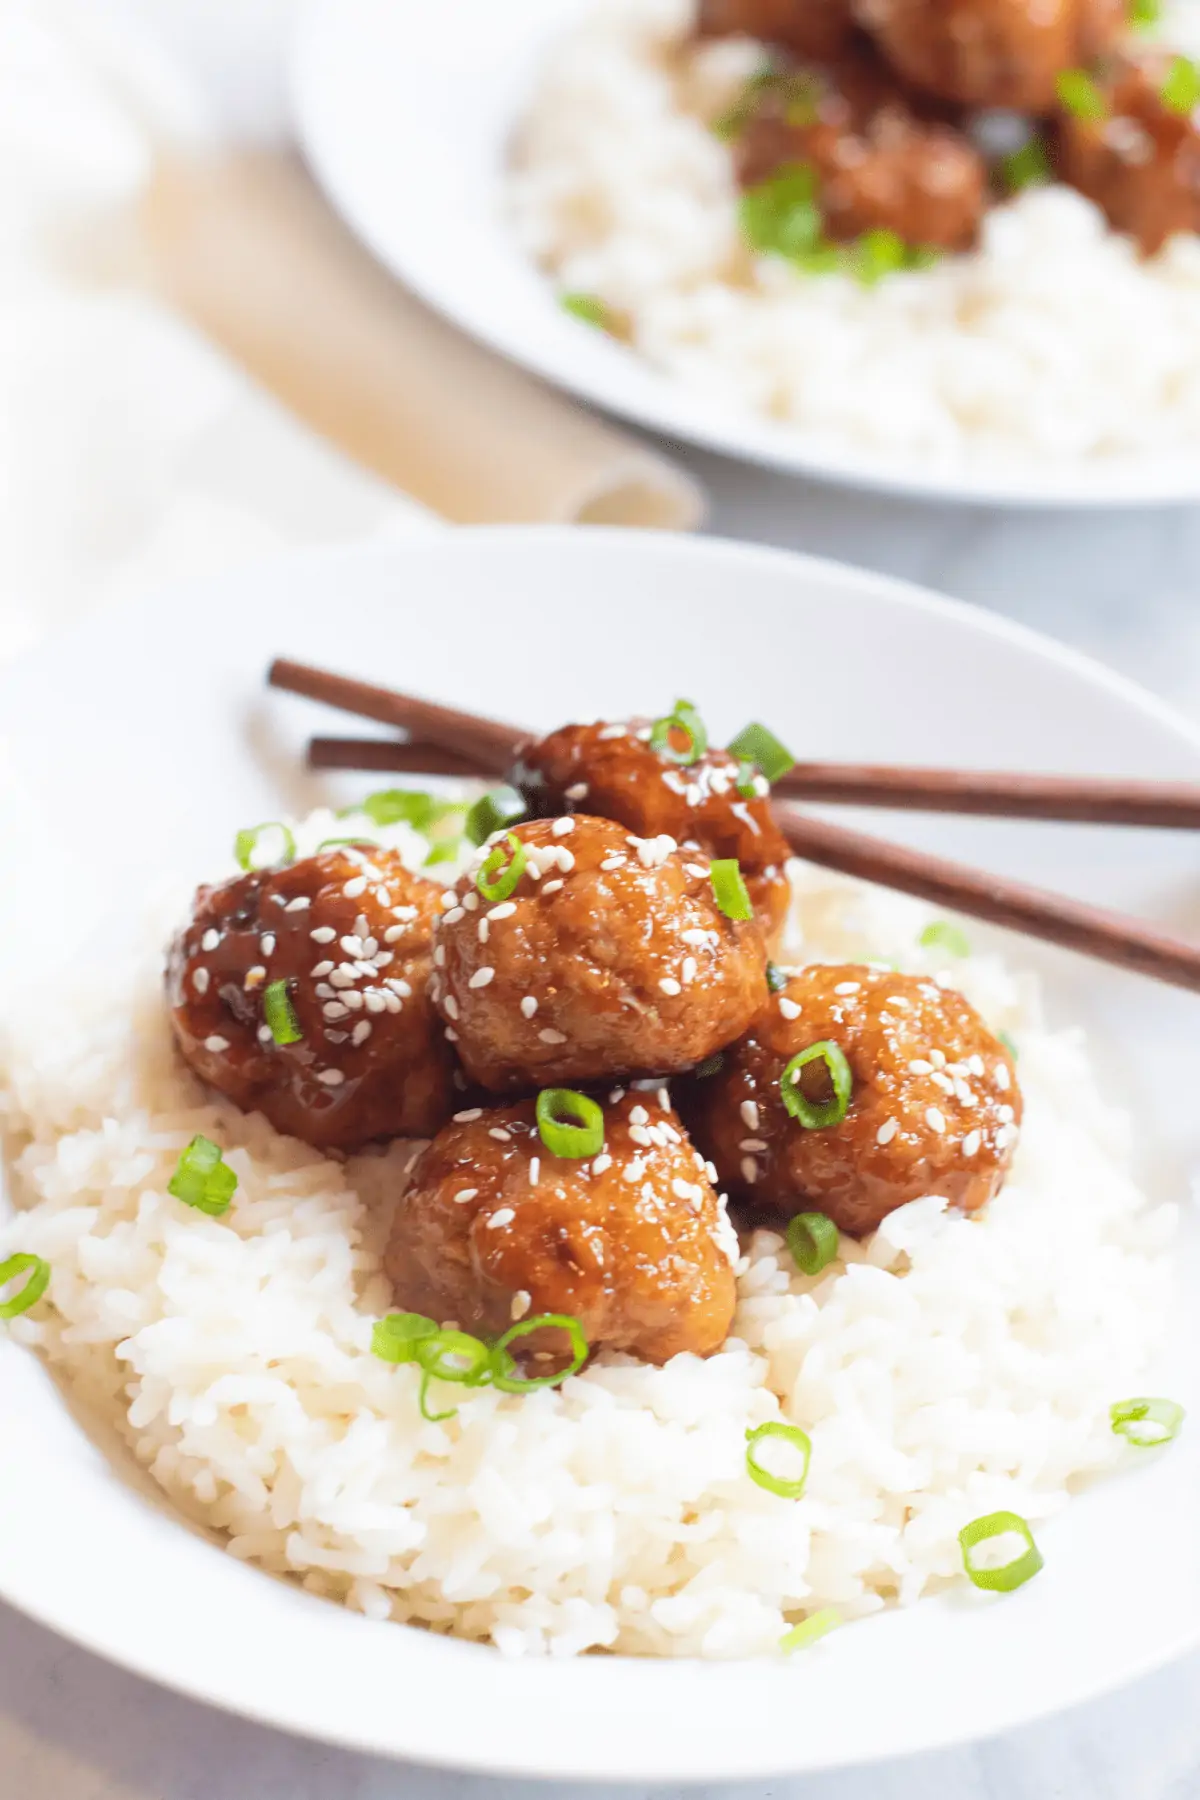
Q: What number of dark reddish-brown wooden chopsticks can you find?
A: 2